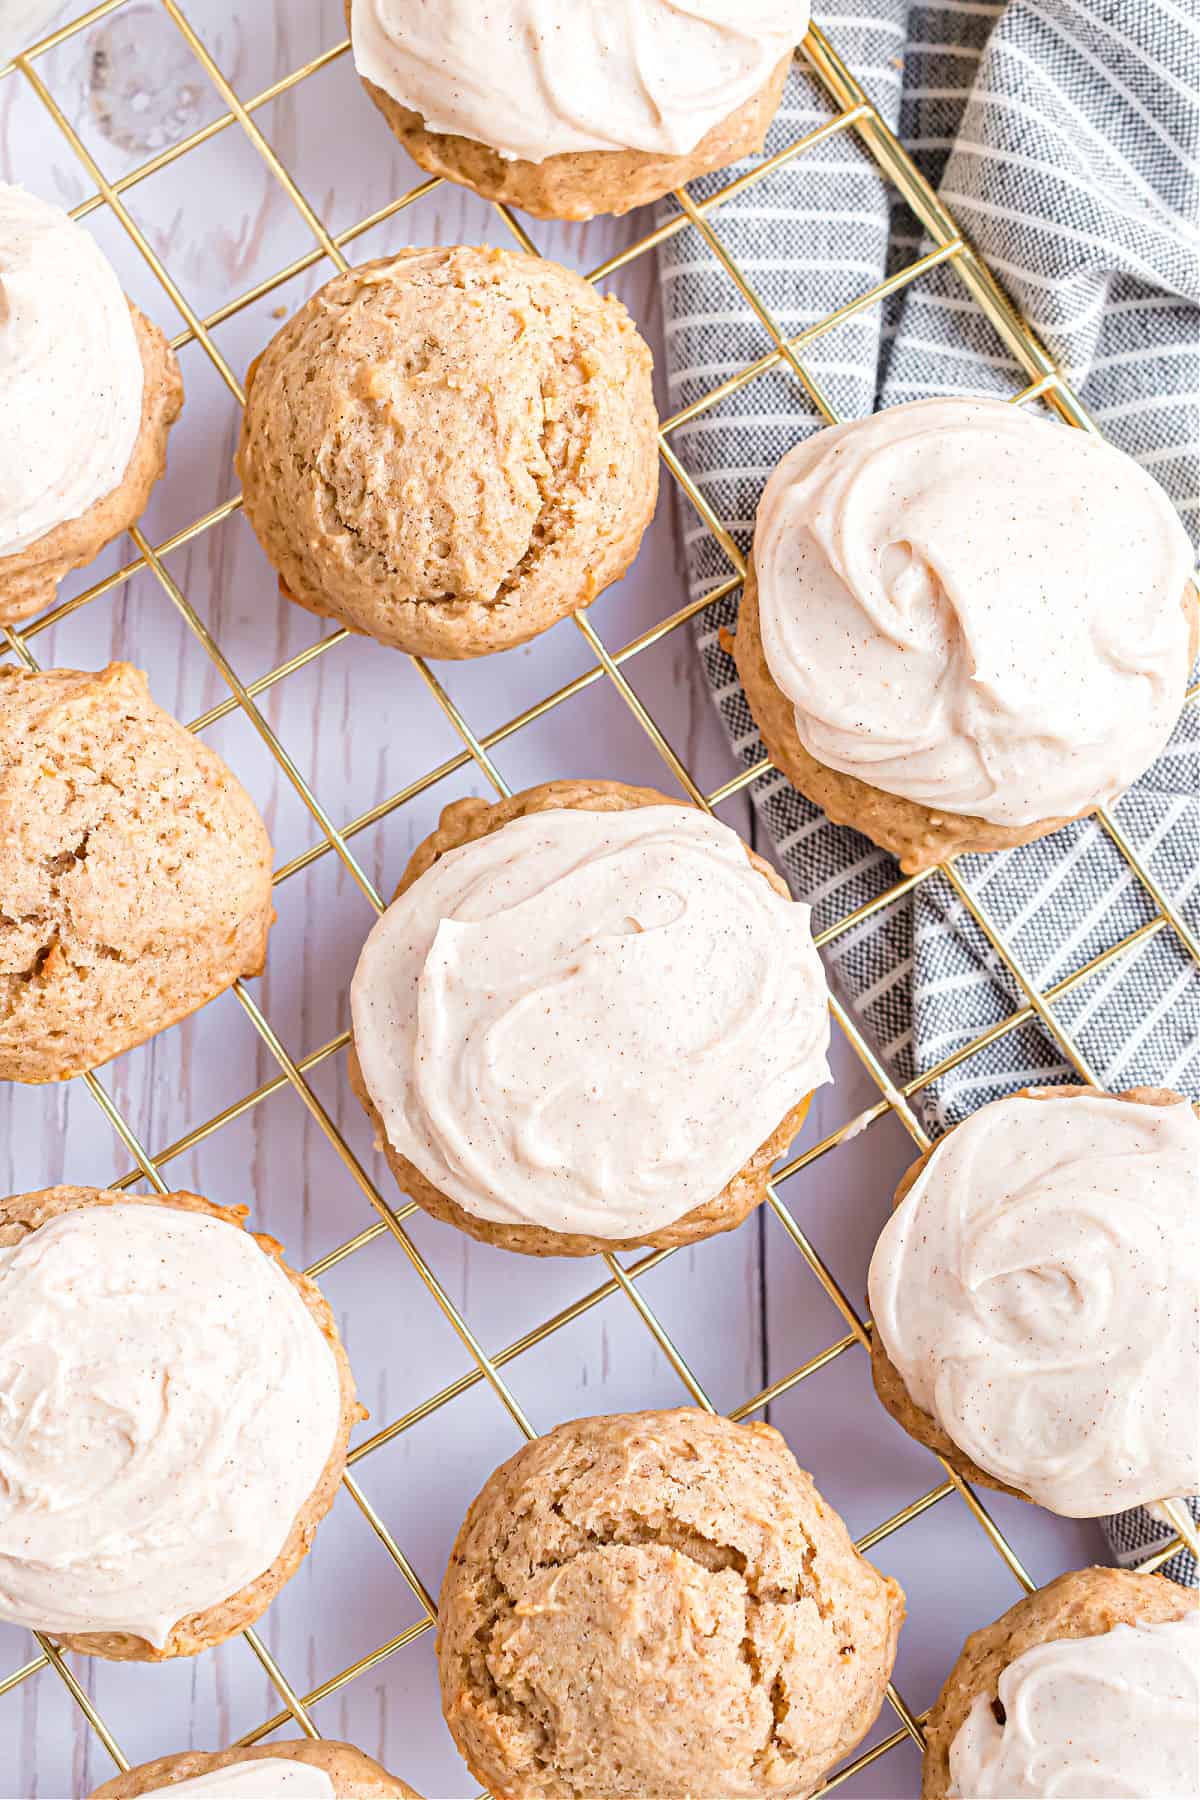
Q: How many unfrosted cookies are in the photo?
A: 3